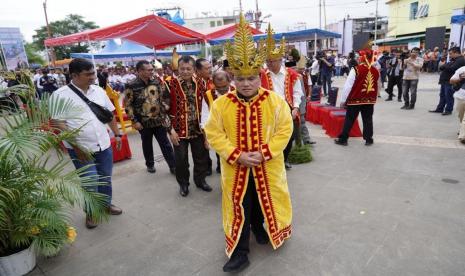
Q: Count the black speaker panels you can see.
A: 2